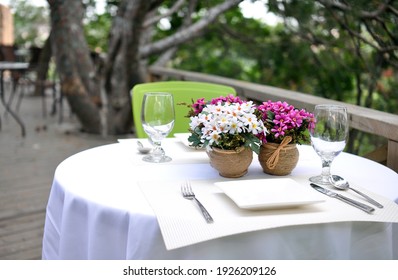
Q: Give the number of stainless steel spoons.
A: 2